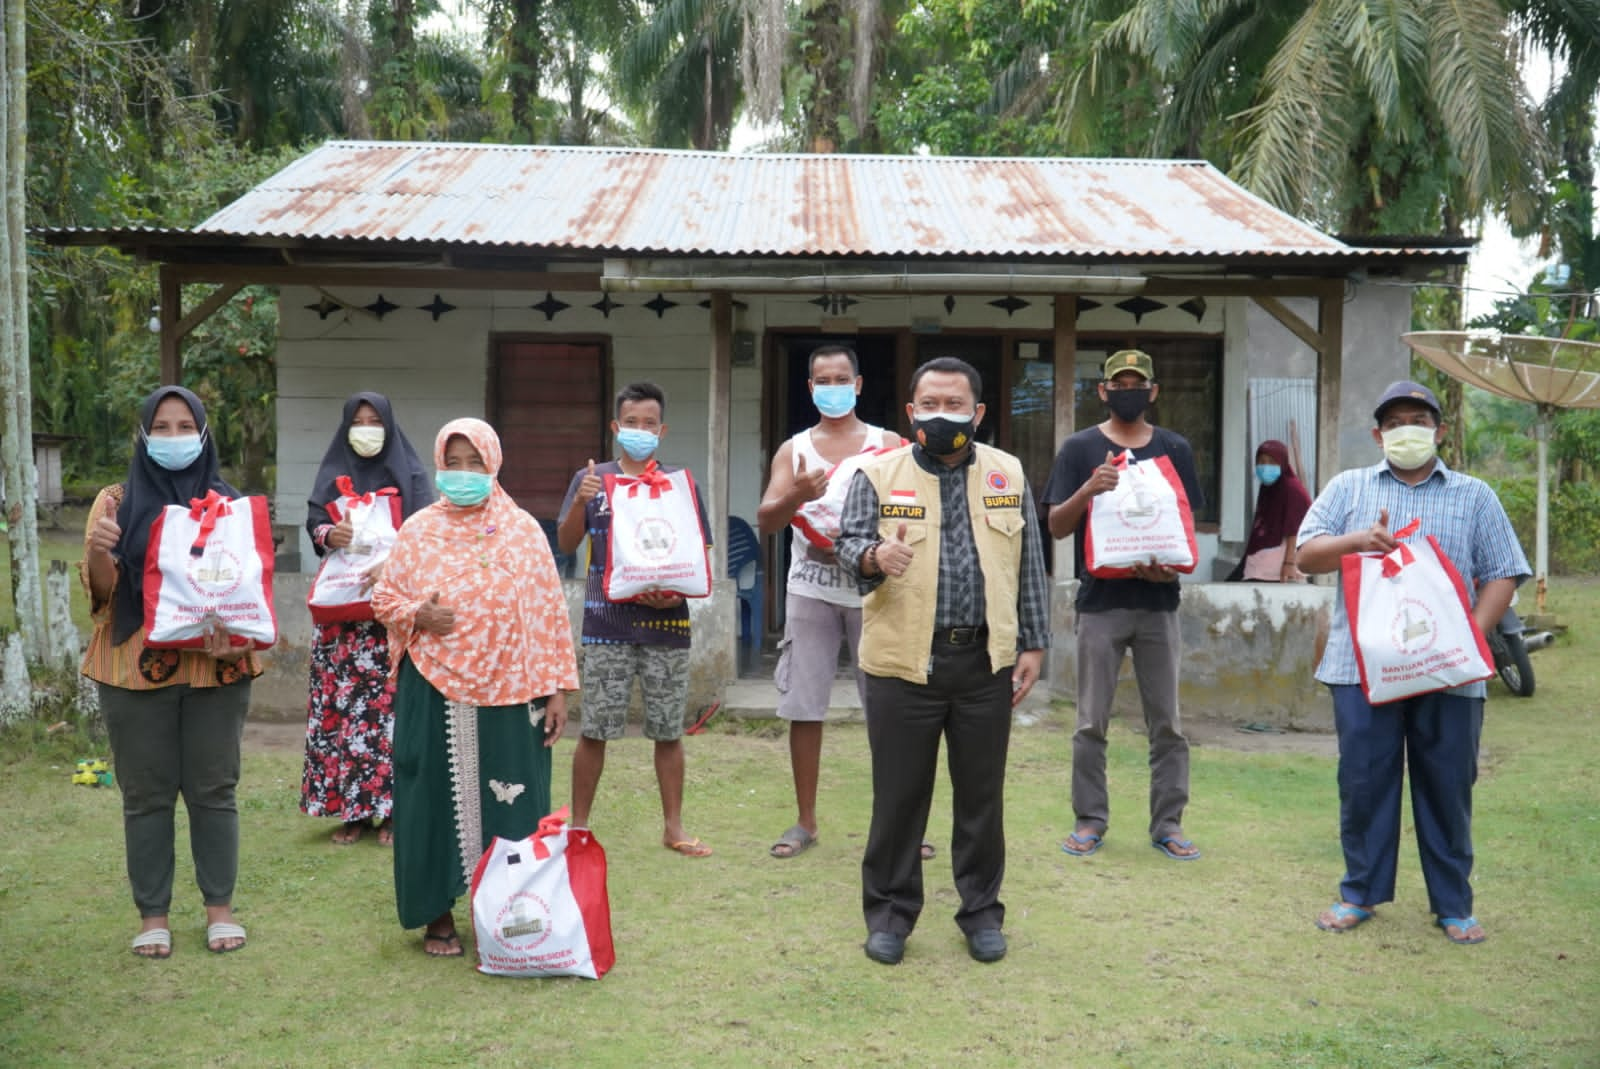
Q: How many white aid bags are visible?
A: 7